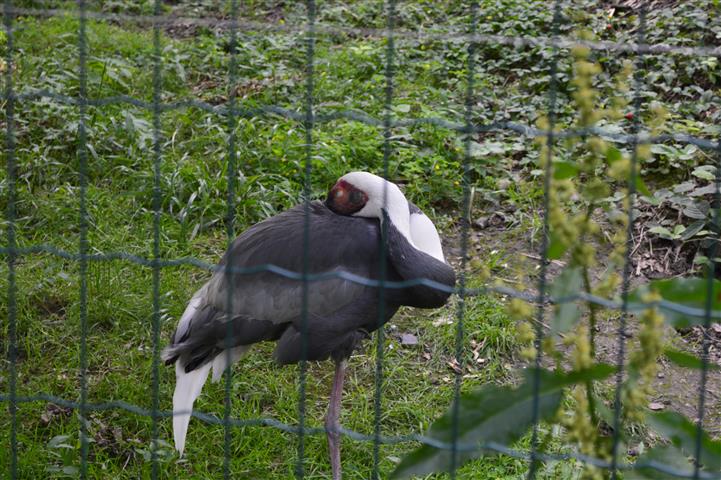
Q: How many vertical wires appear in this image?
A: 10